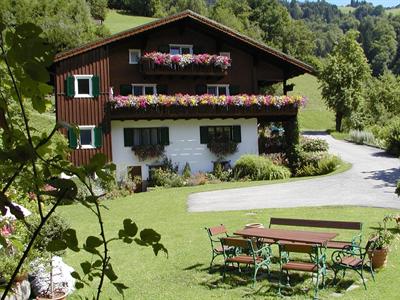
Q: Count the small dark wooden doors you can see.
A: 1